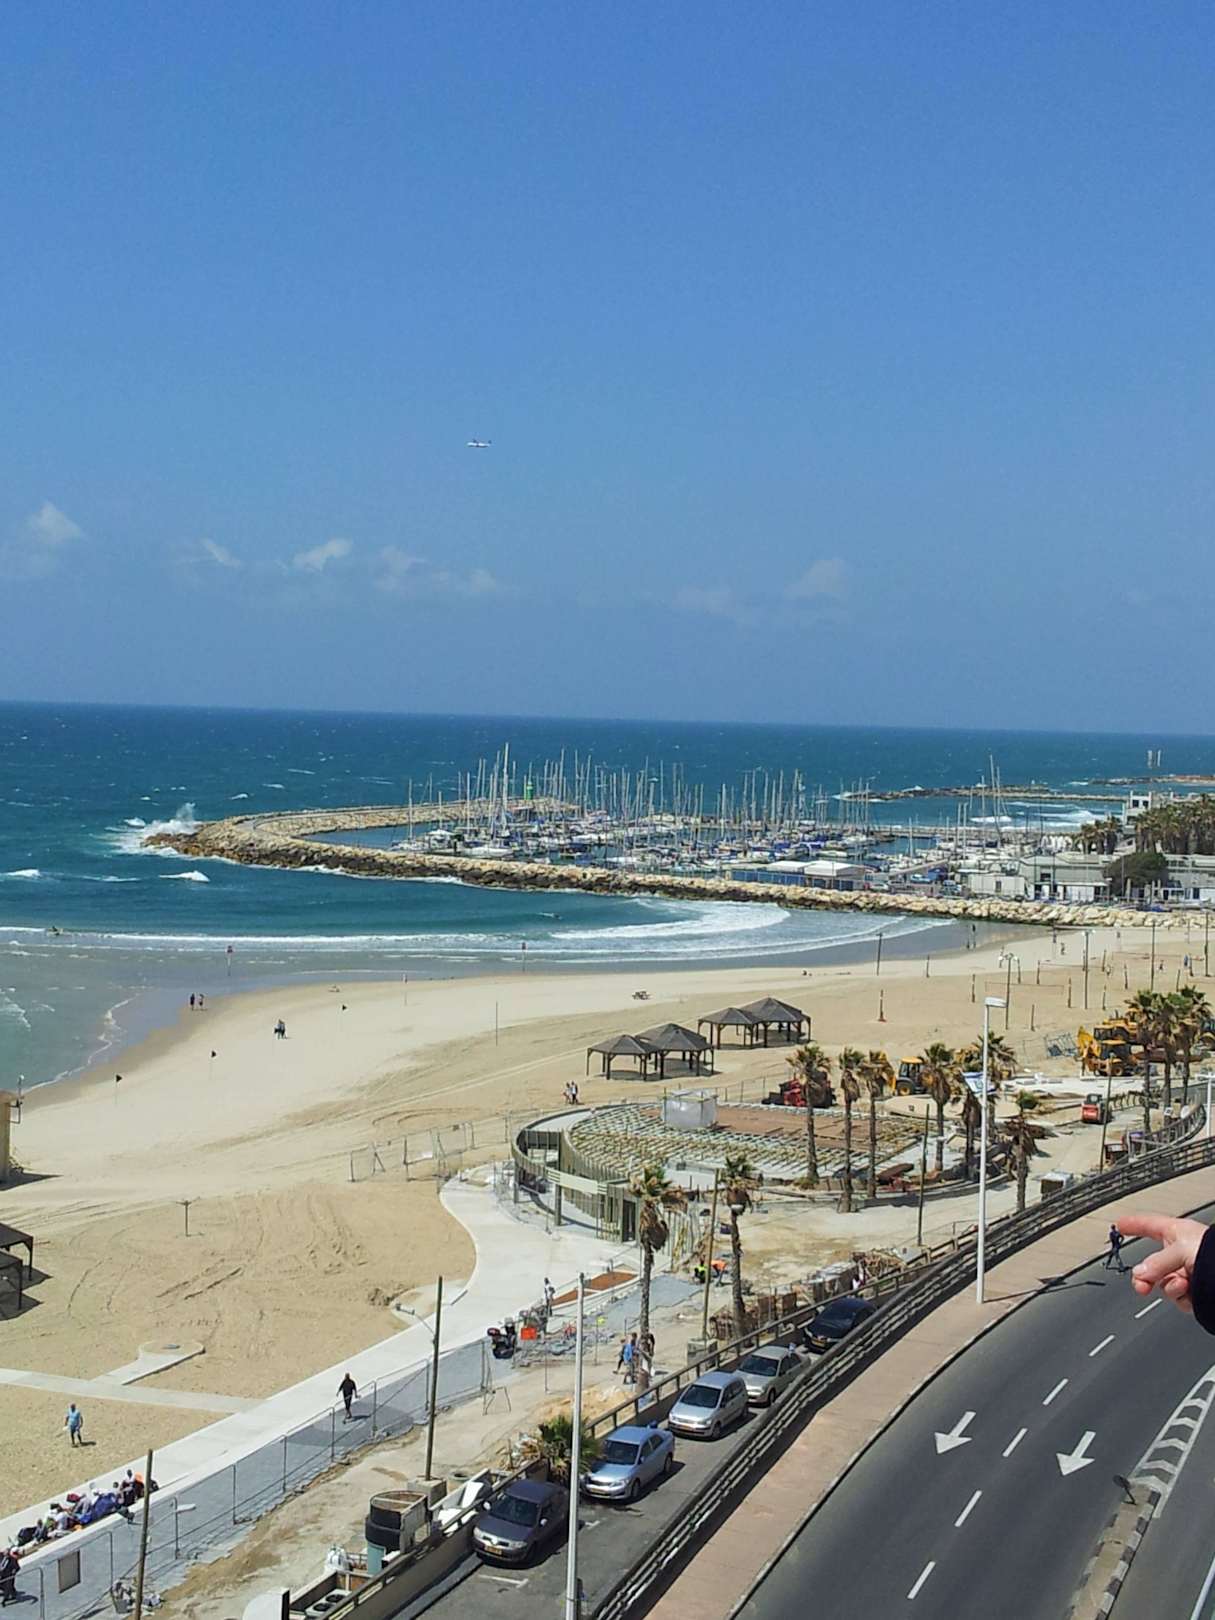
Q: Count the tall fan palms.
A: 12